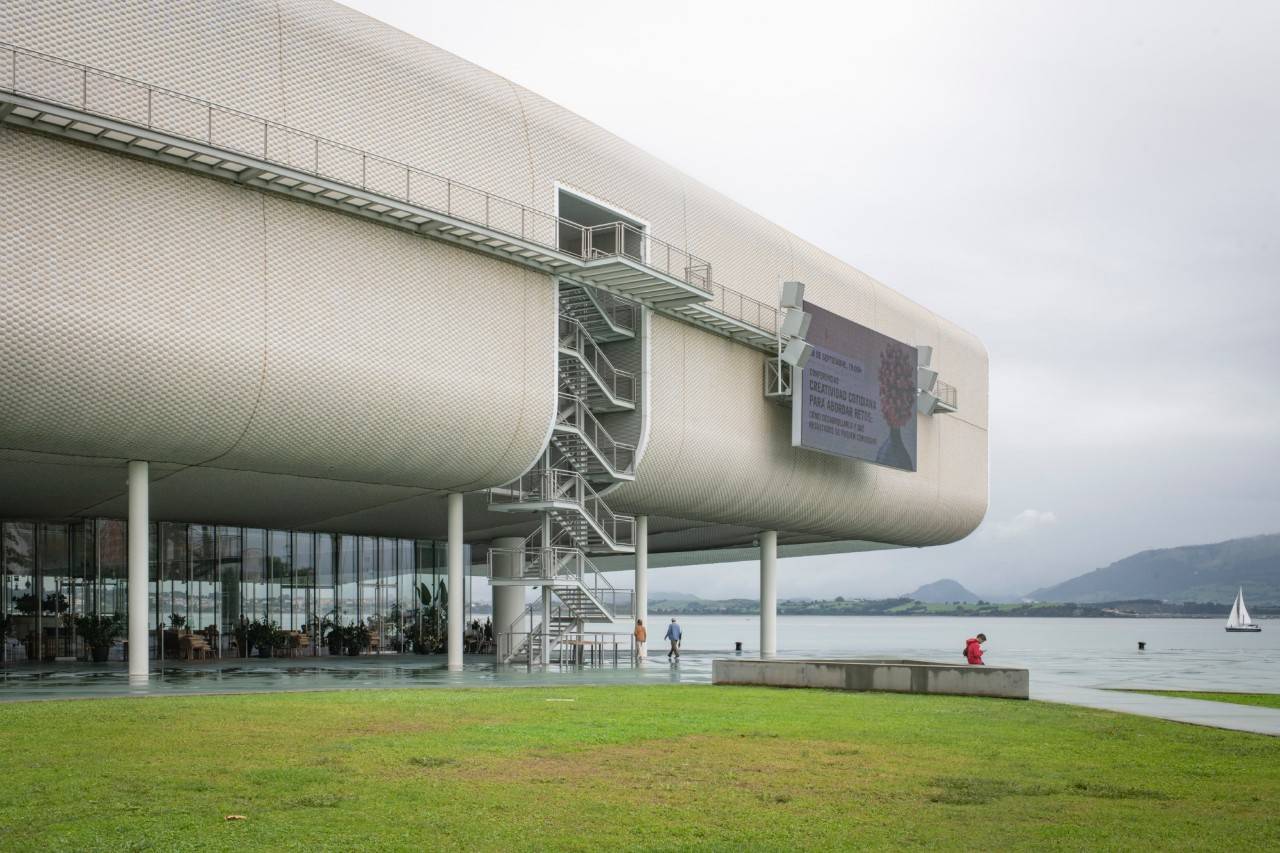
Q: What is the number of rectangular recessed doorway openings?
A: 1